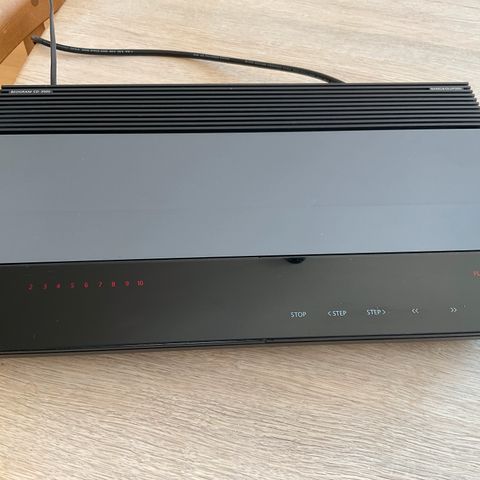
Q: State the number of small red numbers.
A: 9